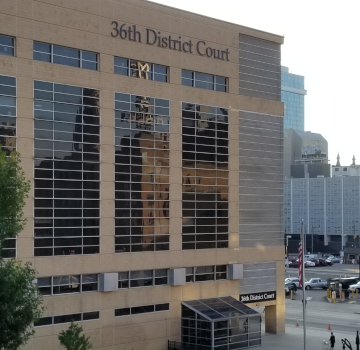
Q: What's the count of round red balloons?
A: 0